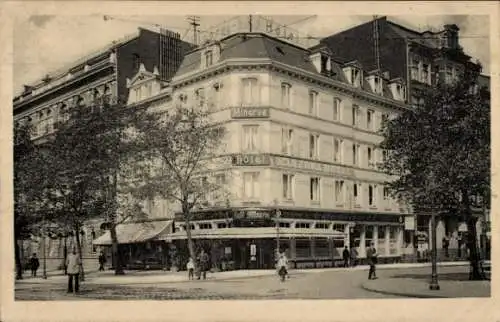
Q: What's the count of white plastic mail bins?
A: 0